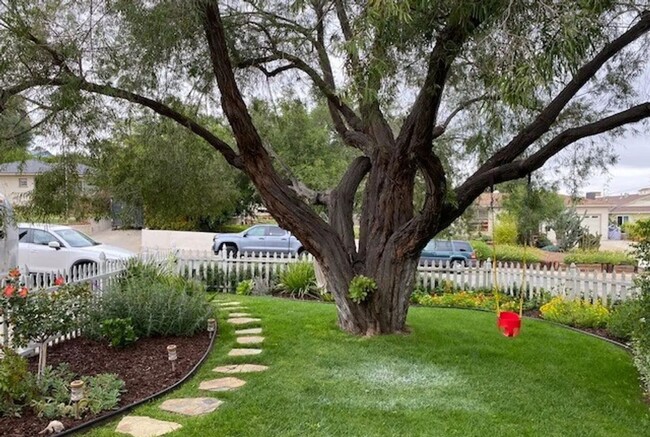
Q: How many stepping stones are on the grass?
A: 12